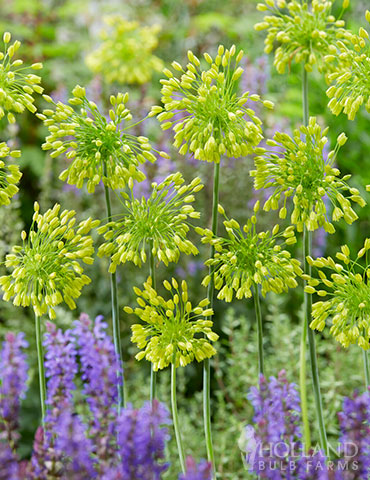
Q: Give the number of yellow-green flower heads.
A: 13